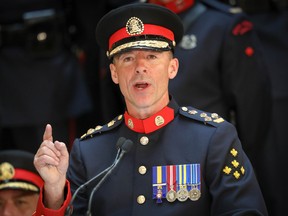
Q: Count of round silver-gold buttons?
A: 3